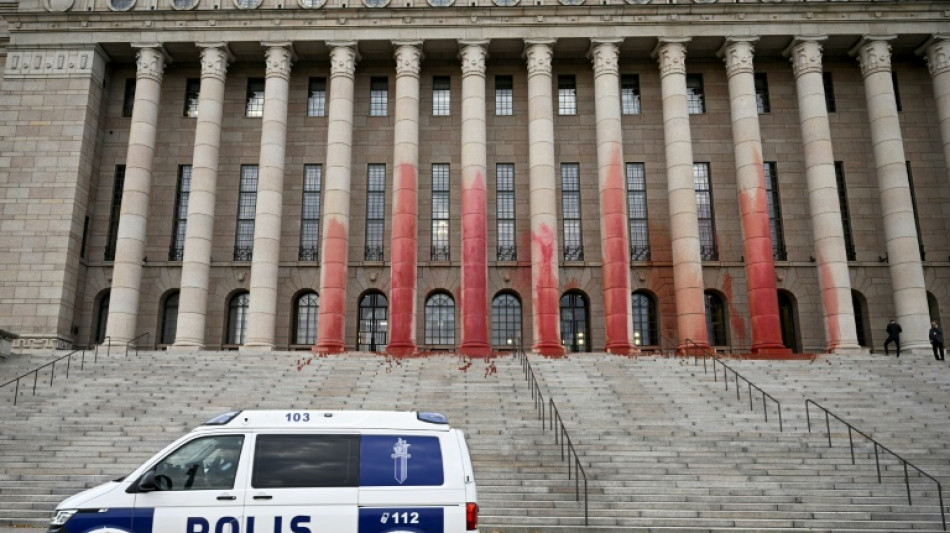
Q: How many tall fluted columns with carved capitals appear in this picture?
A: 13